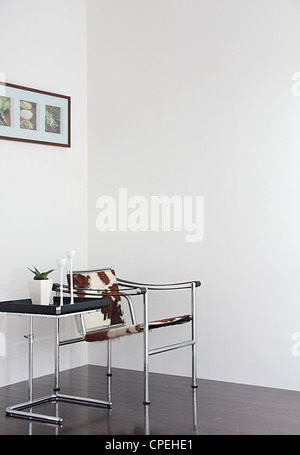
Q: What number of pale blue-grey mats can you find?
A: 1